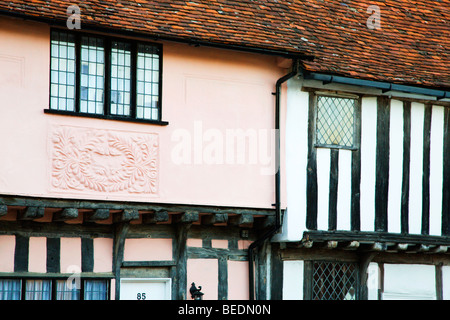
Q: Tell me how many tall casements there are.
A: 4